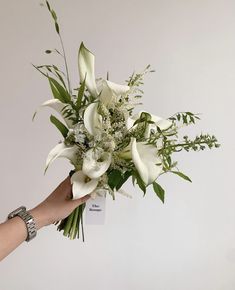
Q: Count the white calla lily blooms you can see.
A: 9